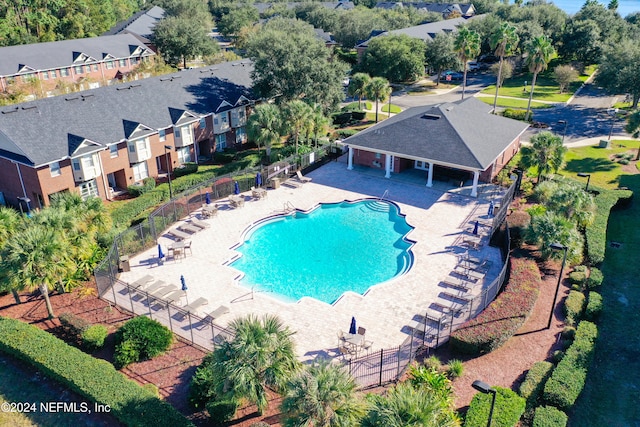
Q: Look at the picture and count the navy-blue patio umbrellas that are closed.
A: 8